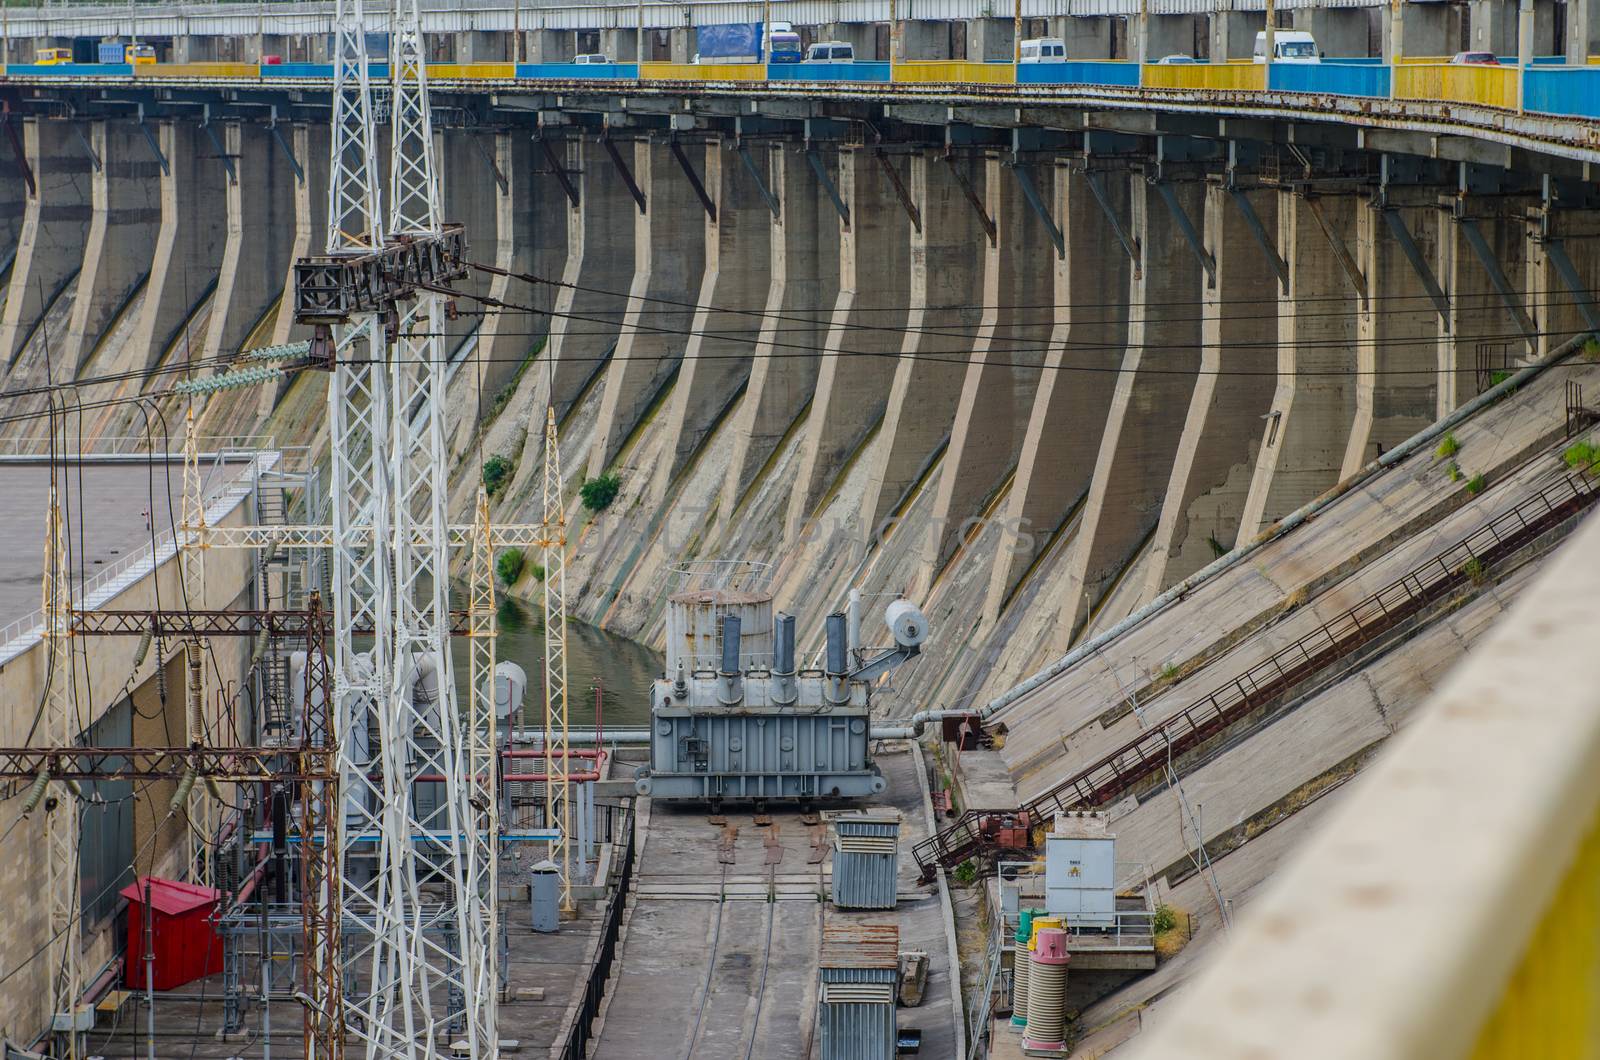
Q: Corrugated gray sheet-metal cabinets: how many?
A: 2